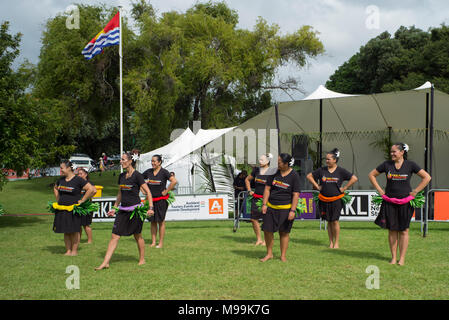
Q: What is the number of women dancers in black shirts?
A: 8